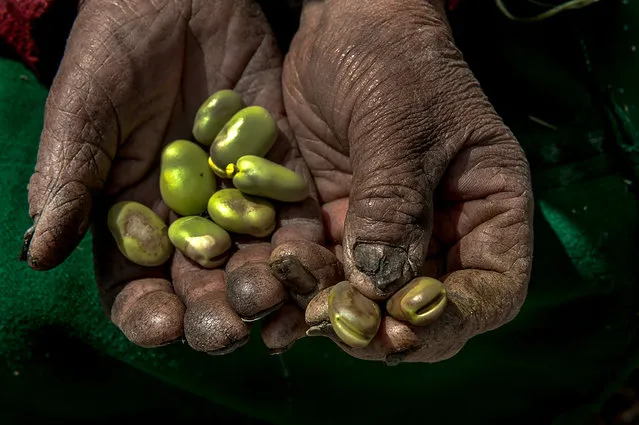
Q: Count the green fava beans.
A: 9